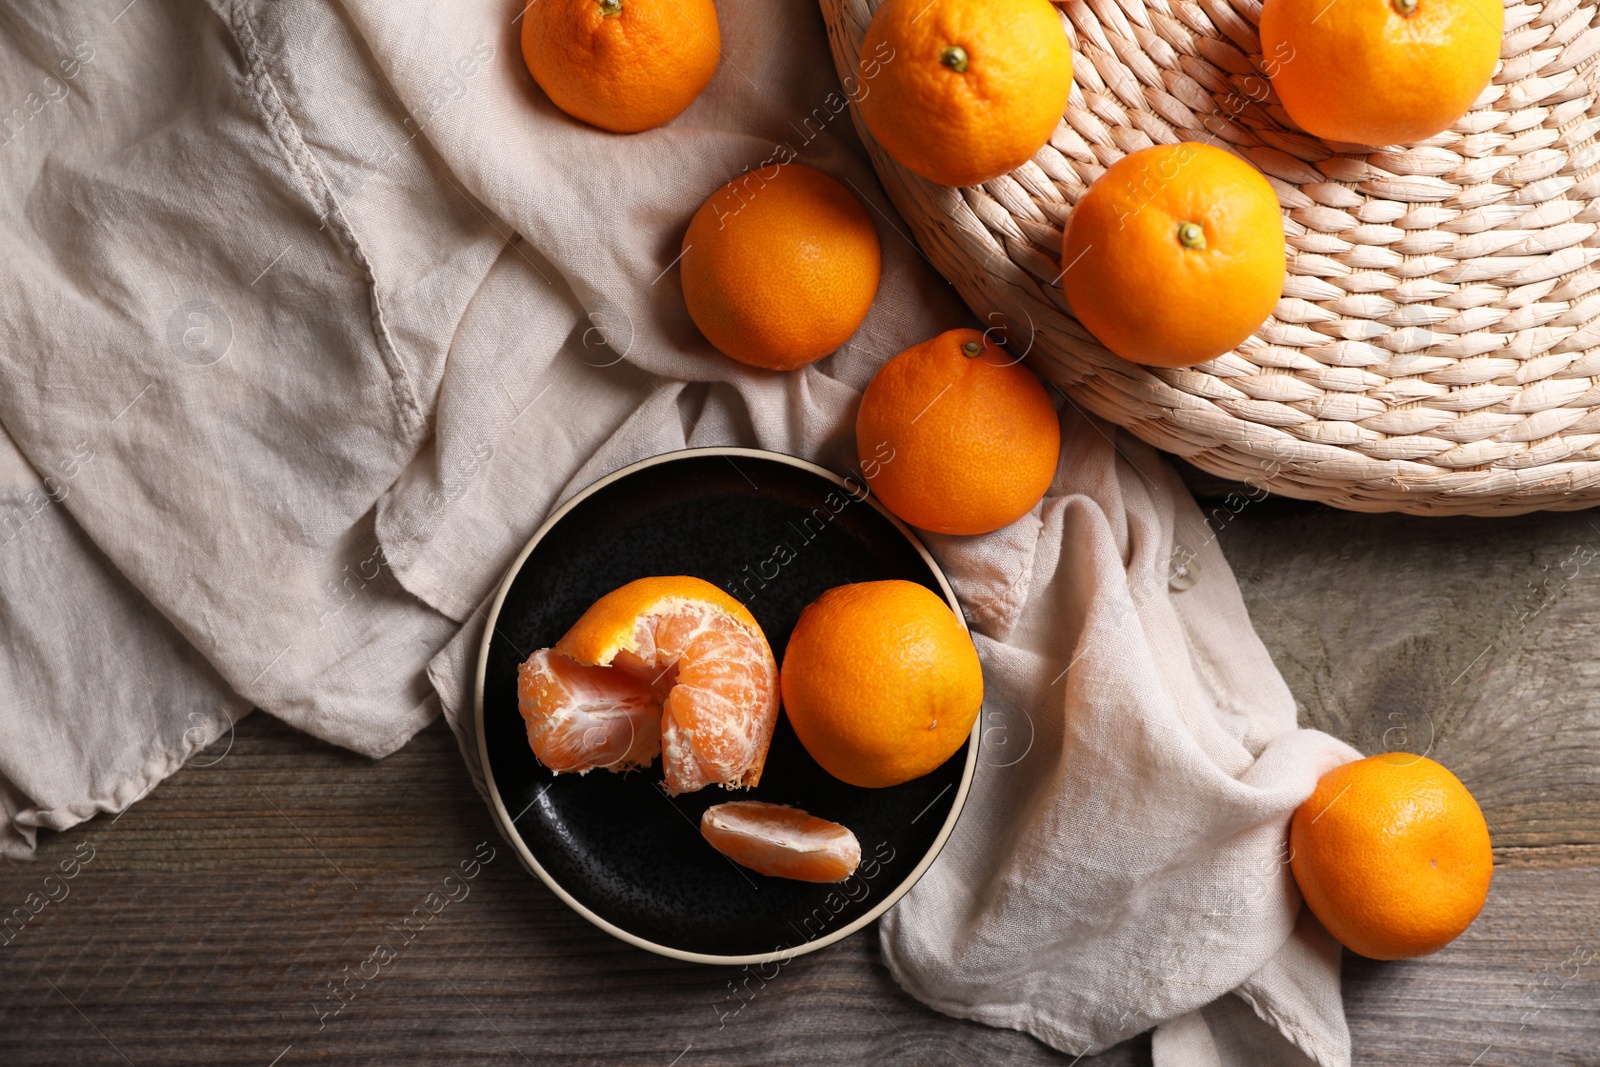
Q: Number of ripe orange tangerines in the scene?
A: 9